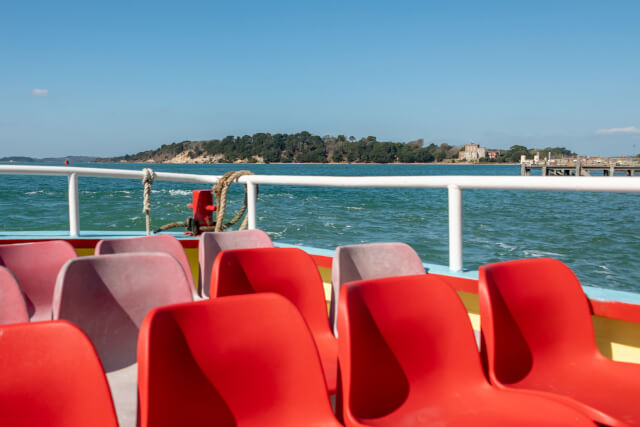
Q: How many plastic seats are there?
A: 11